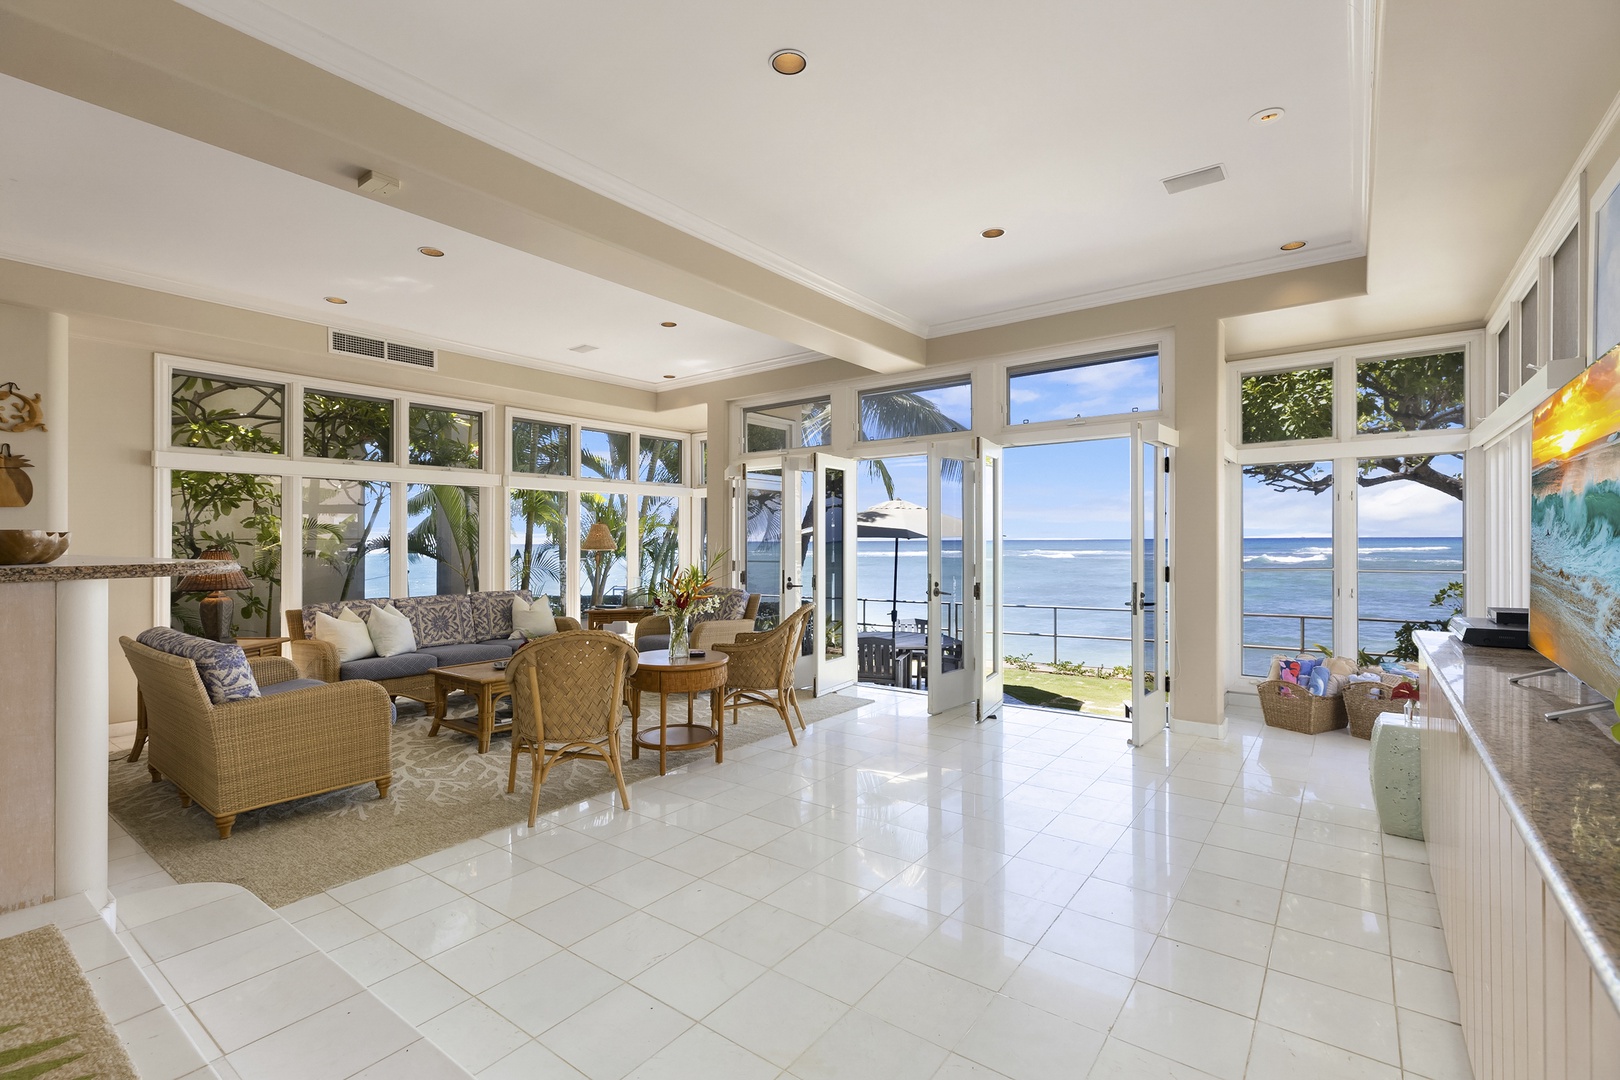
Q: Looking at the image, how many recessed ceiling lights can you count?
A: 8